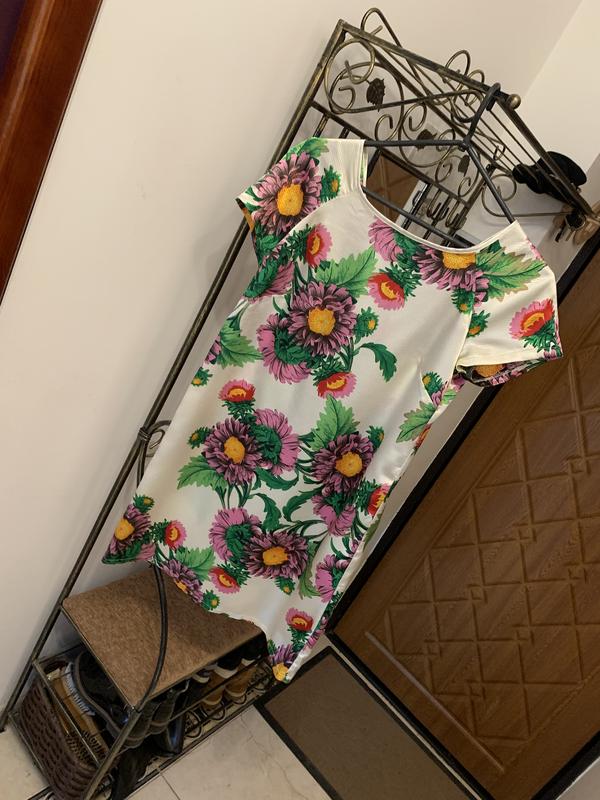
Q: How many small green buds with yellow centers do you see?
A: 11